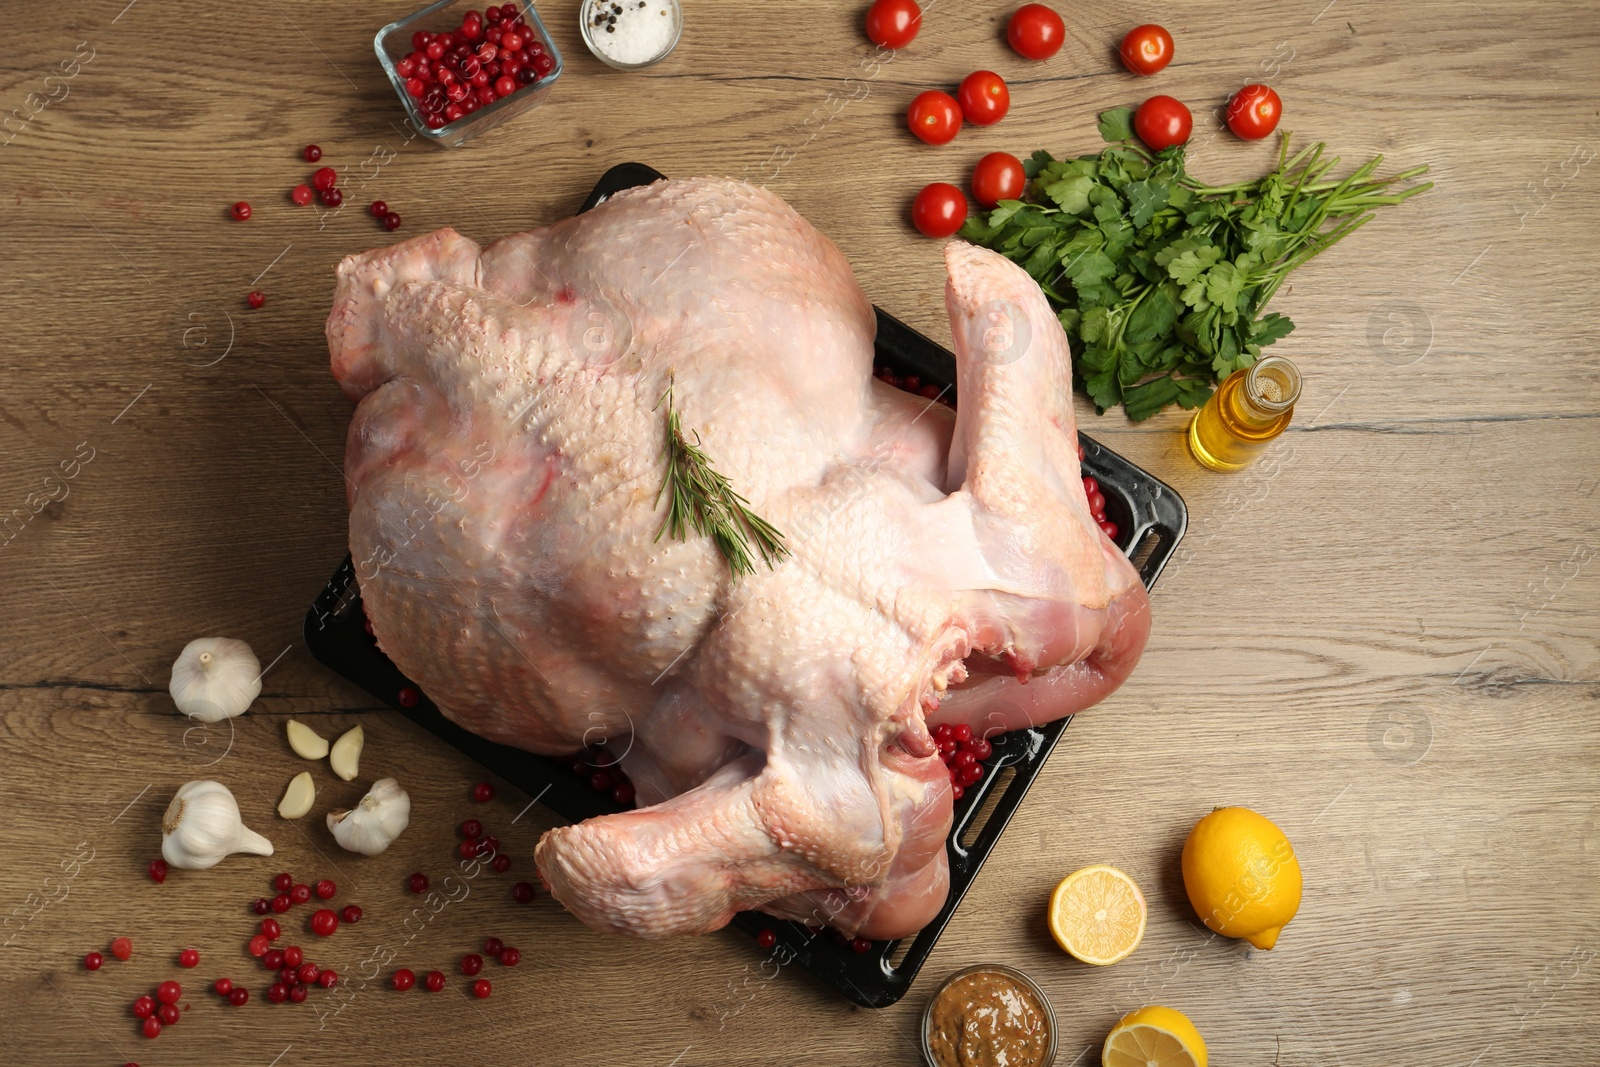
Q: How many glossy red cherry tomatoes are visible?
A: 9